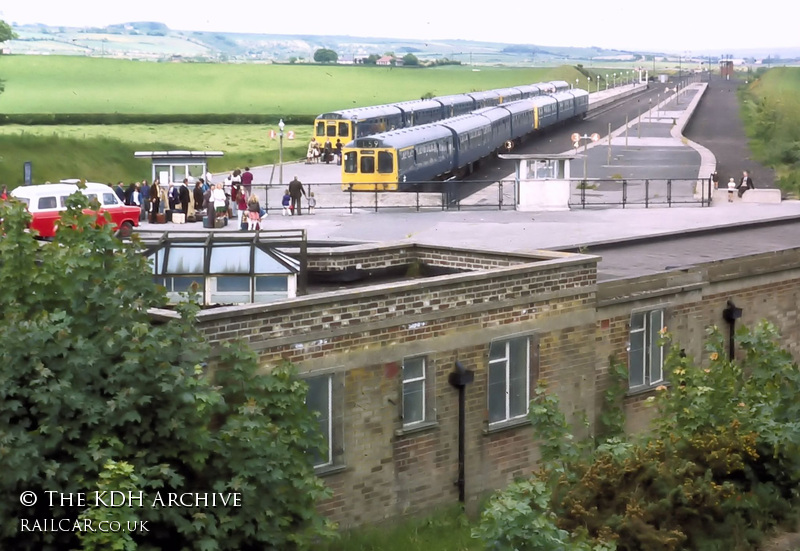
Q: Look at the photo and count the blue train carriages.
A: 15